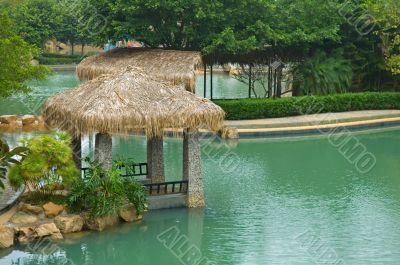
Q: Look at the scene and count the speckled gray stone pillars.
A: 4